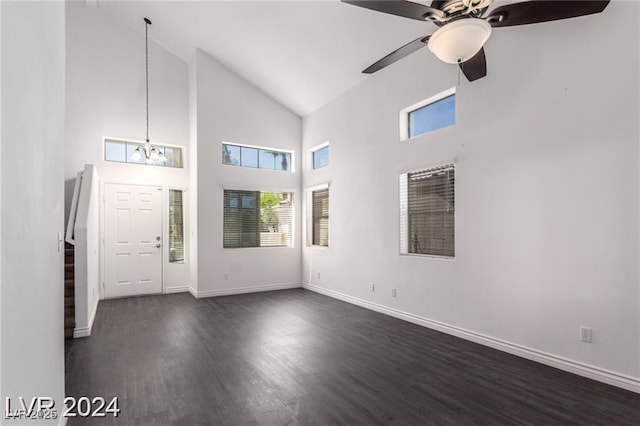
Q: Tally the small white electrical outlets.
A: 5